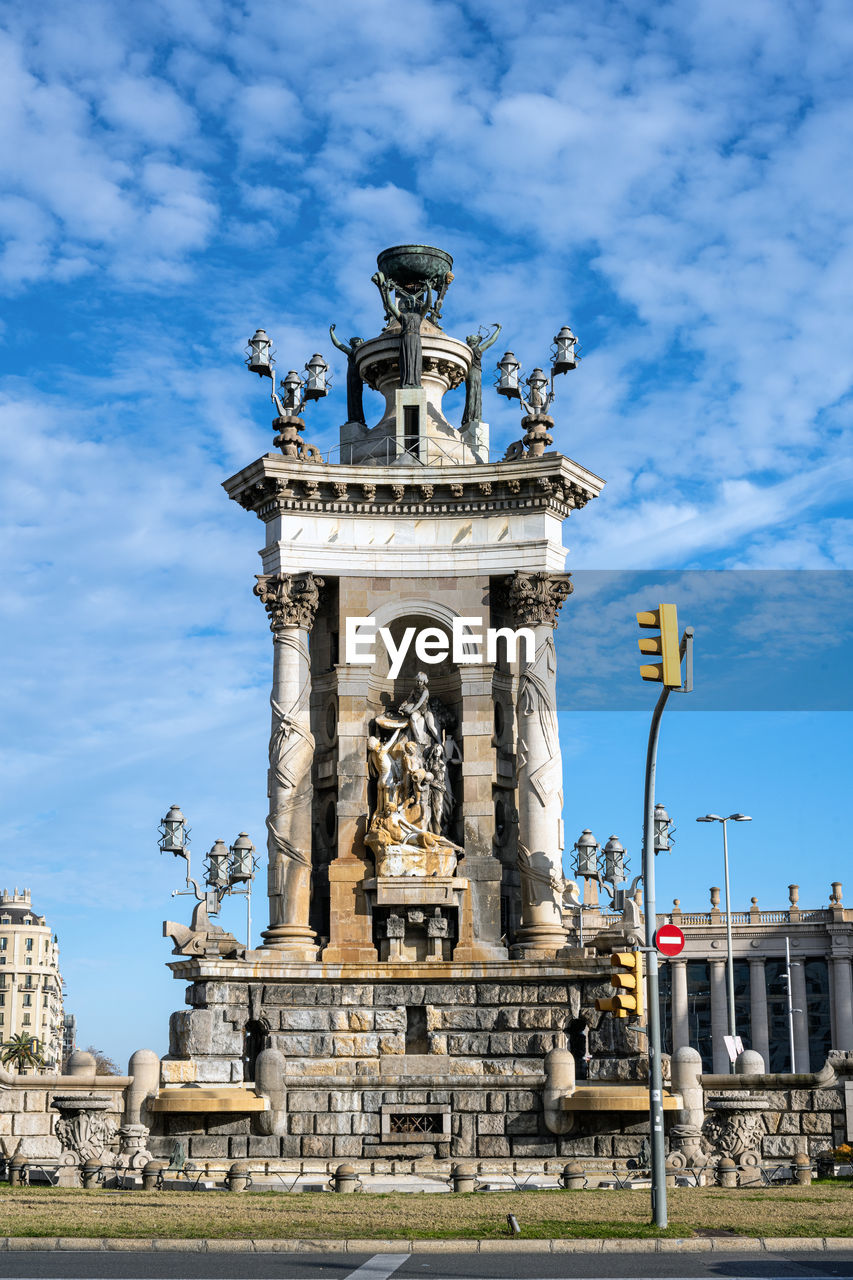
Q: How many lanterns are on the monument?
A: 12